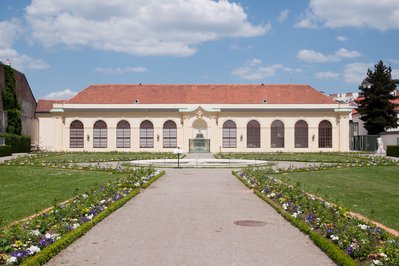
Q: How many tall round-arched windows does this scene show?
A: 10